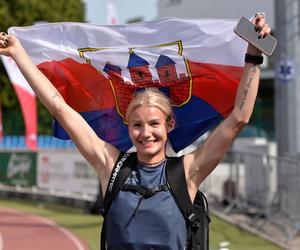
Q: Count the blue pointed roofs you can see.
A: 3